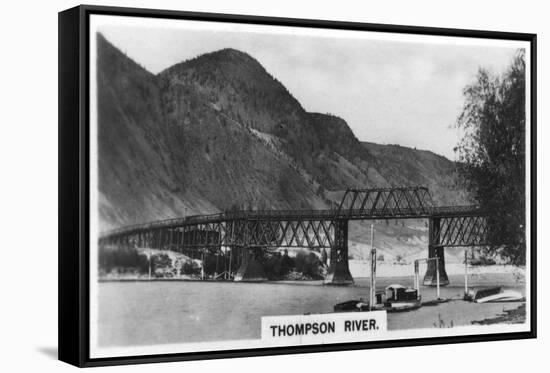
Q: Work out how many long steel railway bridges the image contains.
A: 1